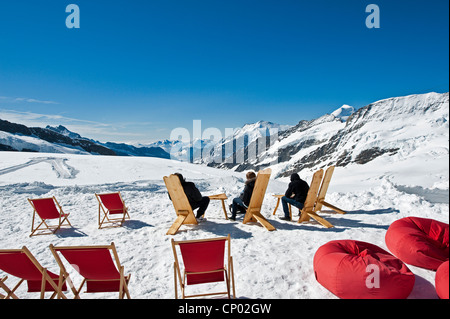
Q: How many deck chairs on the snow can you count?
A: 5